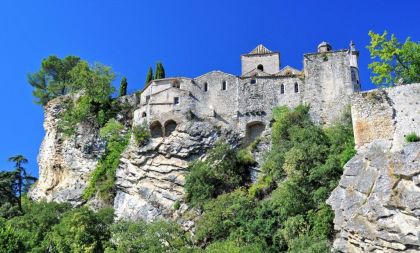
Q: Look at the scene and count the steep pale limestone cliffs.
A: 3